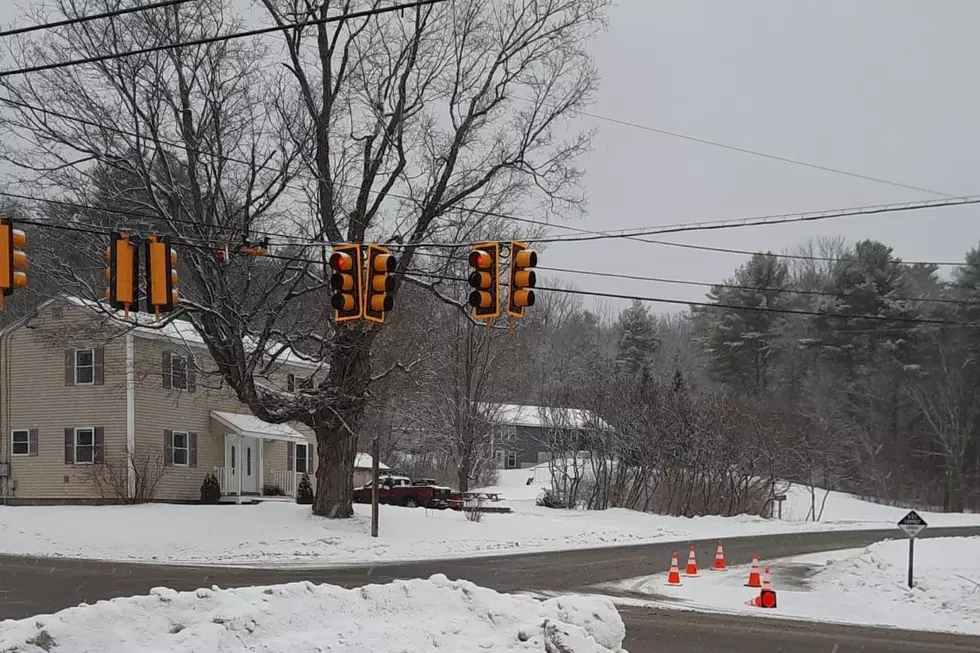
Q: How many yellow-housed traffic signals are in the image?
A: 7